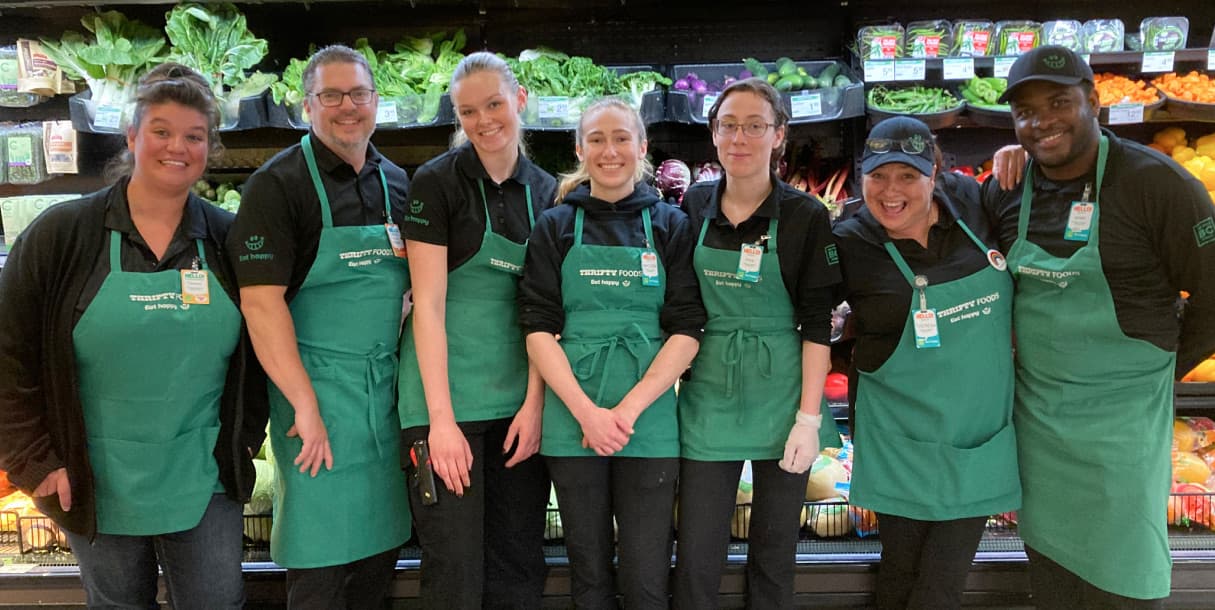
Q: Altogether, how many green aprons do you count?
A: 7